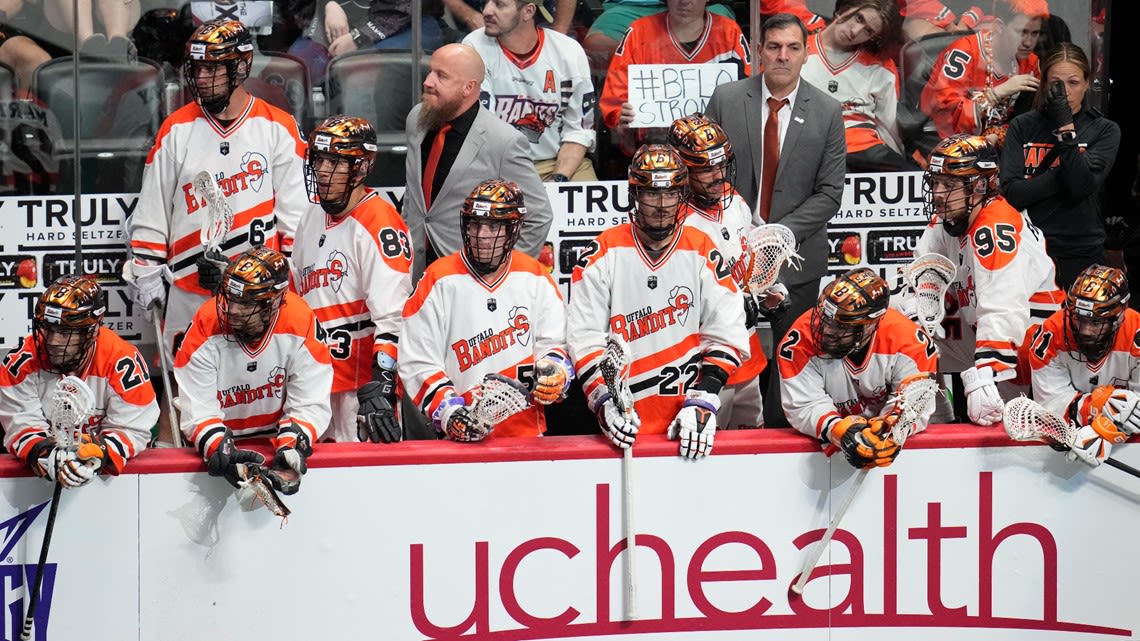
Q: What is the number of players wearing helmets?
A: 10